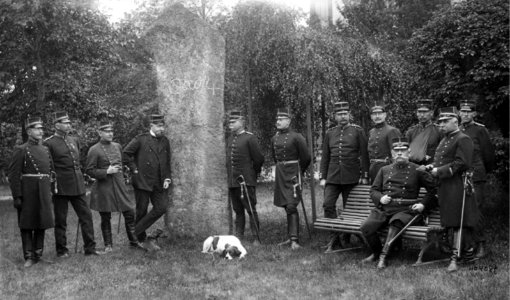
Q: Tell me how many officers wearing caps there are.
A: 12